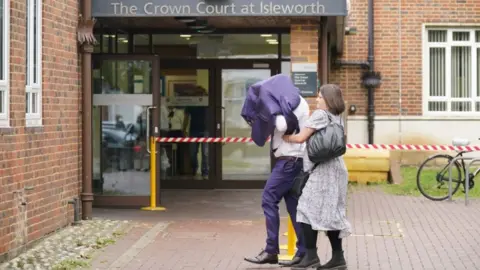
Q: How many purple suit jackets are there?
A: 1